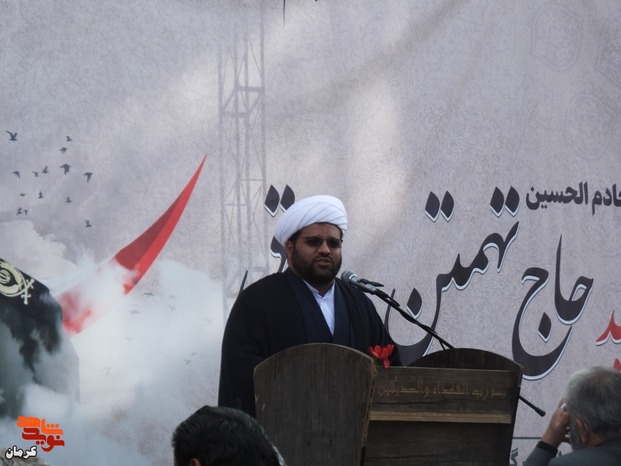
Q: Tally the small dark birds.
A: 14